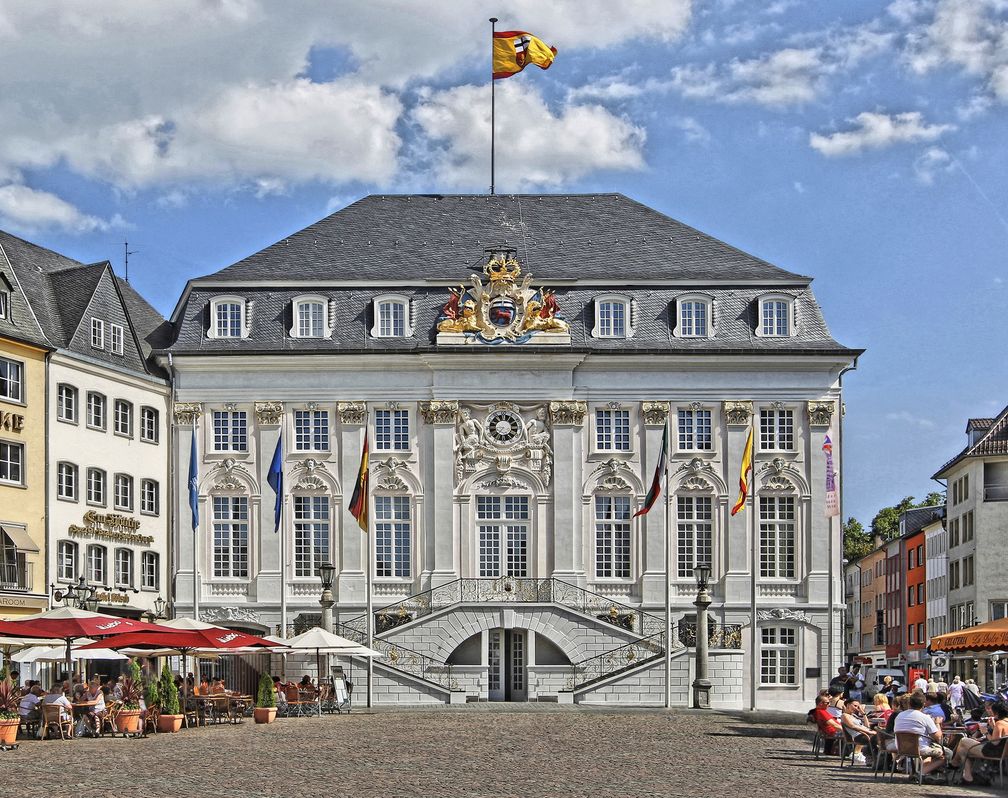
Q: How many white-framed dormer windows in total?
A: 6